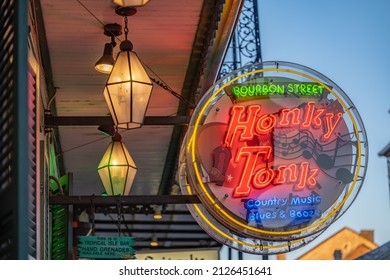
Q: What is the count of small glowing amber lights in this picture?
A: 2